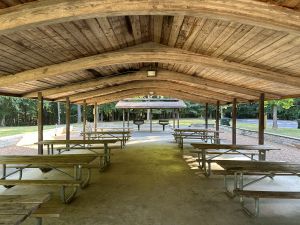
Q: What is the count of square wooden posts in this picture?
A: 8